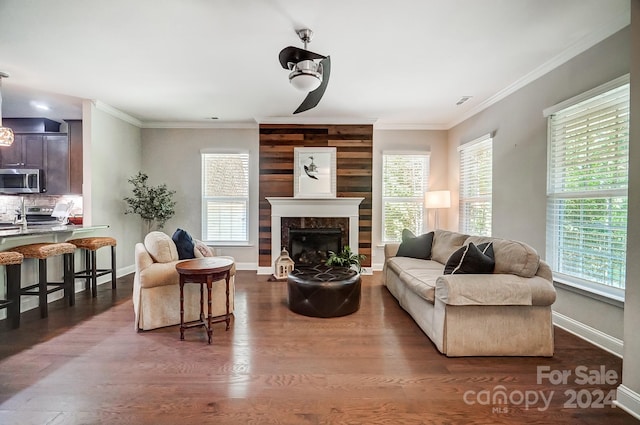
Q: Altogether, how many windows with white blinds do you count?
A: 4